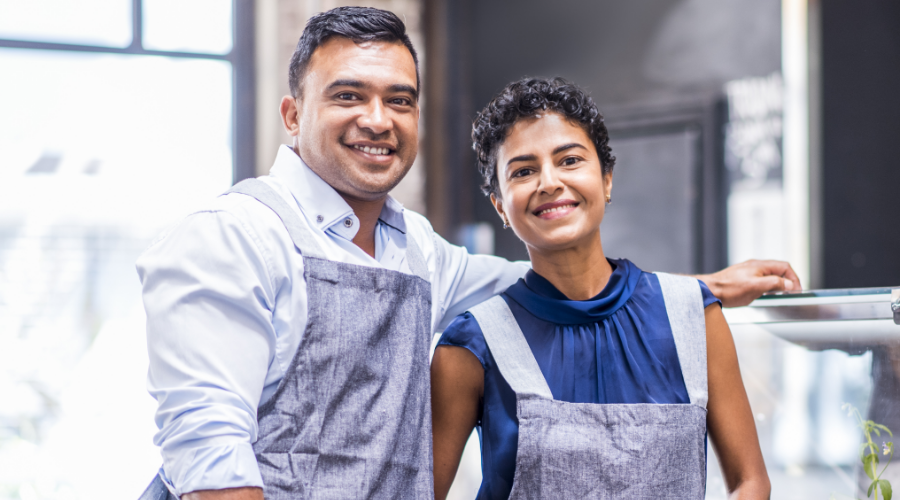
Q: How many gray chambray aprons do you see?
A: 2